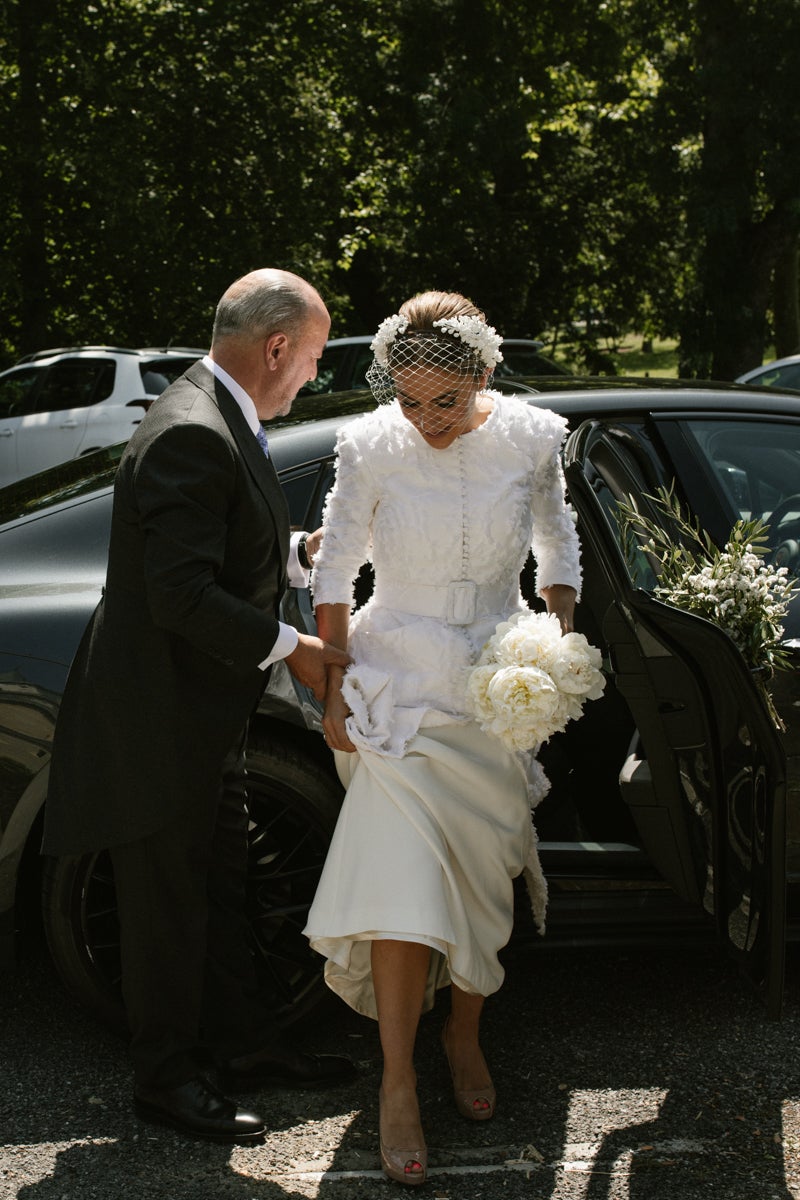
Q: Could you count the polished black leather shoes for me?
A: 2